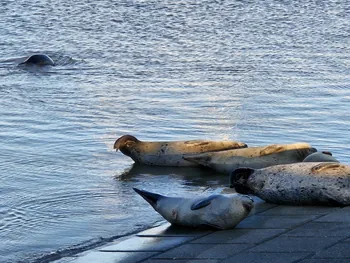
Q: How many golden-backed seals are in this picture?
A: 2